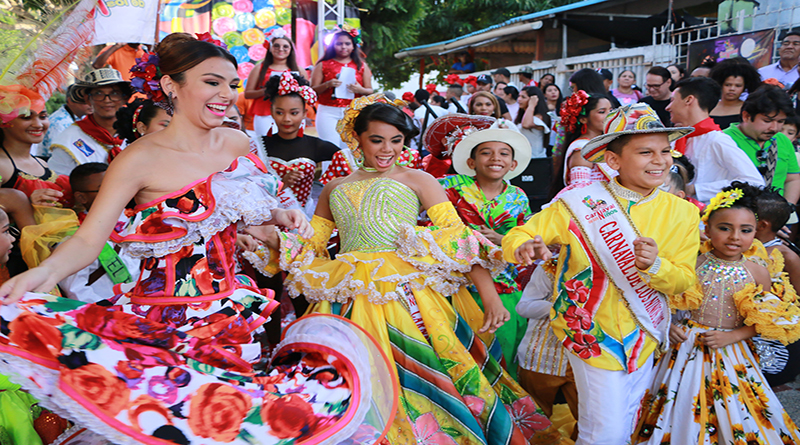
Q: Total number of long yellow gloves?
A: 2